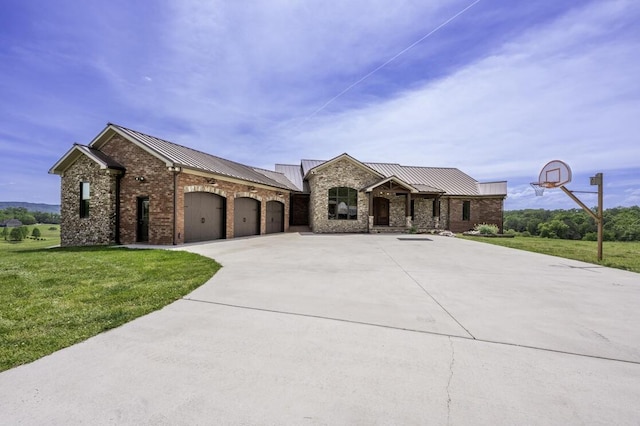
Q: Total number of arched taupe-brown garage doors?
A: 3